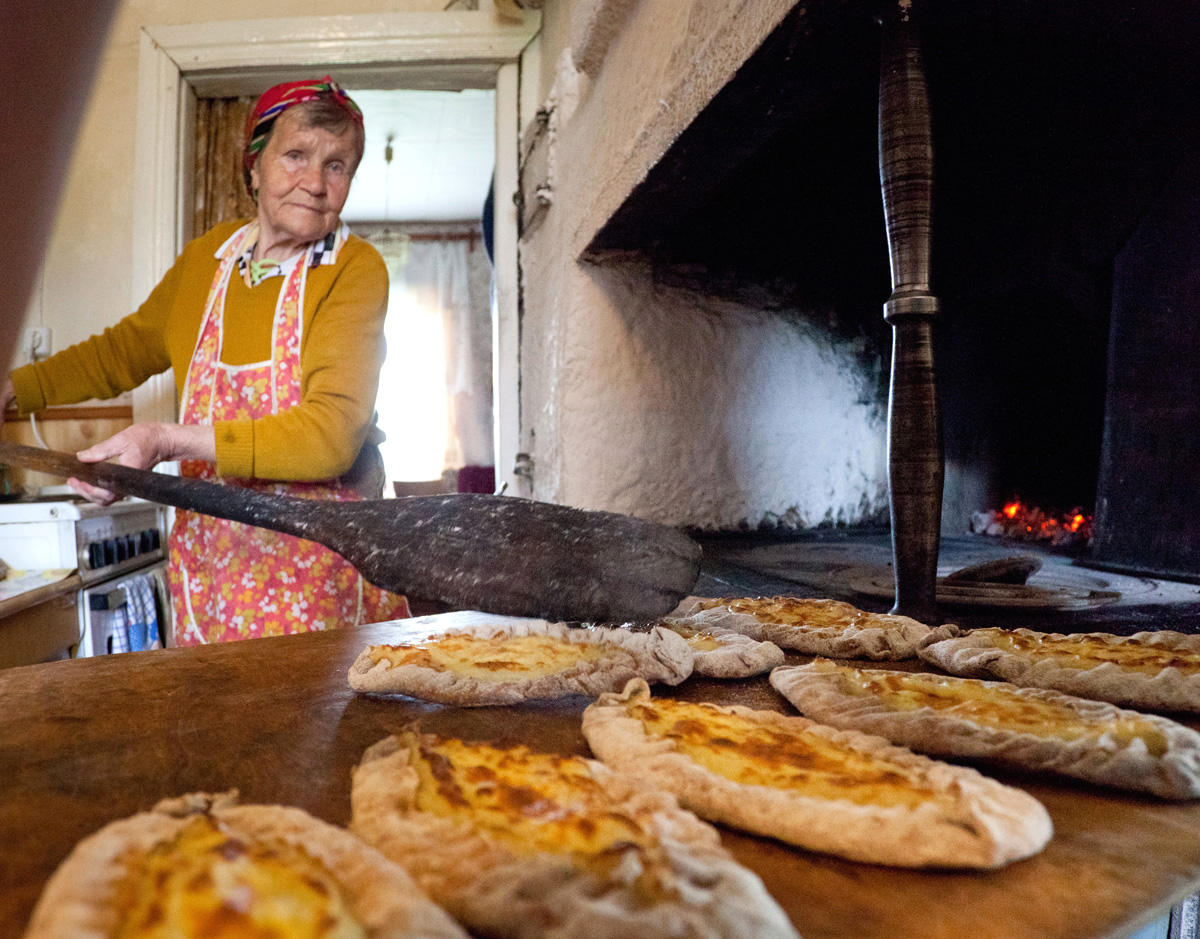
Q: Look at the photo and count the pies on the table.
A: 8